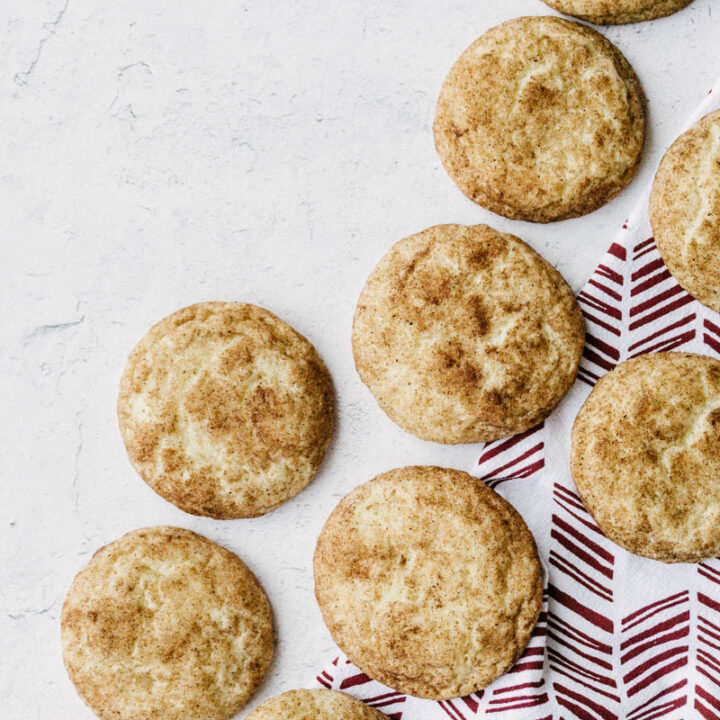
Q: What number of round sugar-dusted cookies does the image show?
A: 9